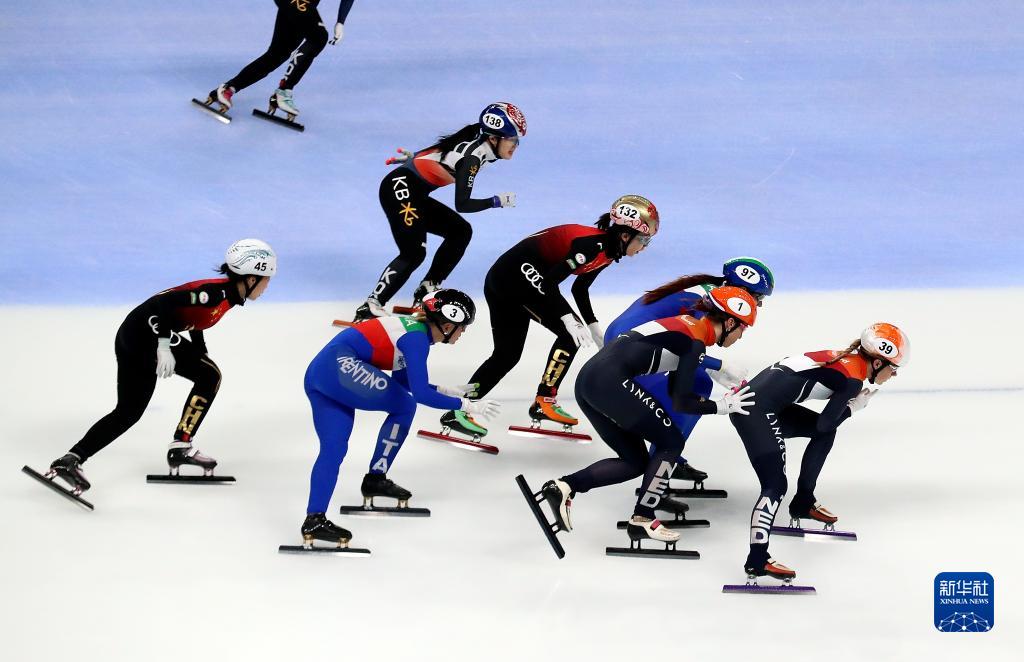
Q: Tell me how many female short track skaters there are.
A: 8